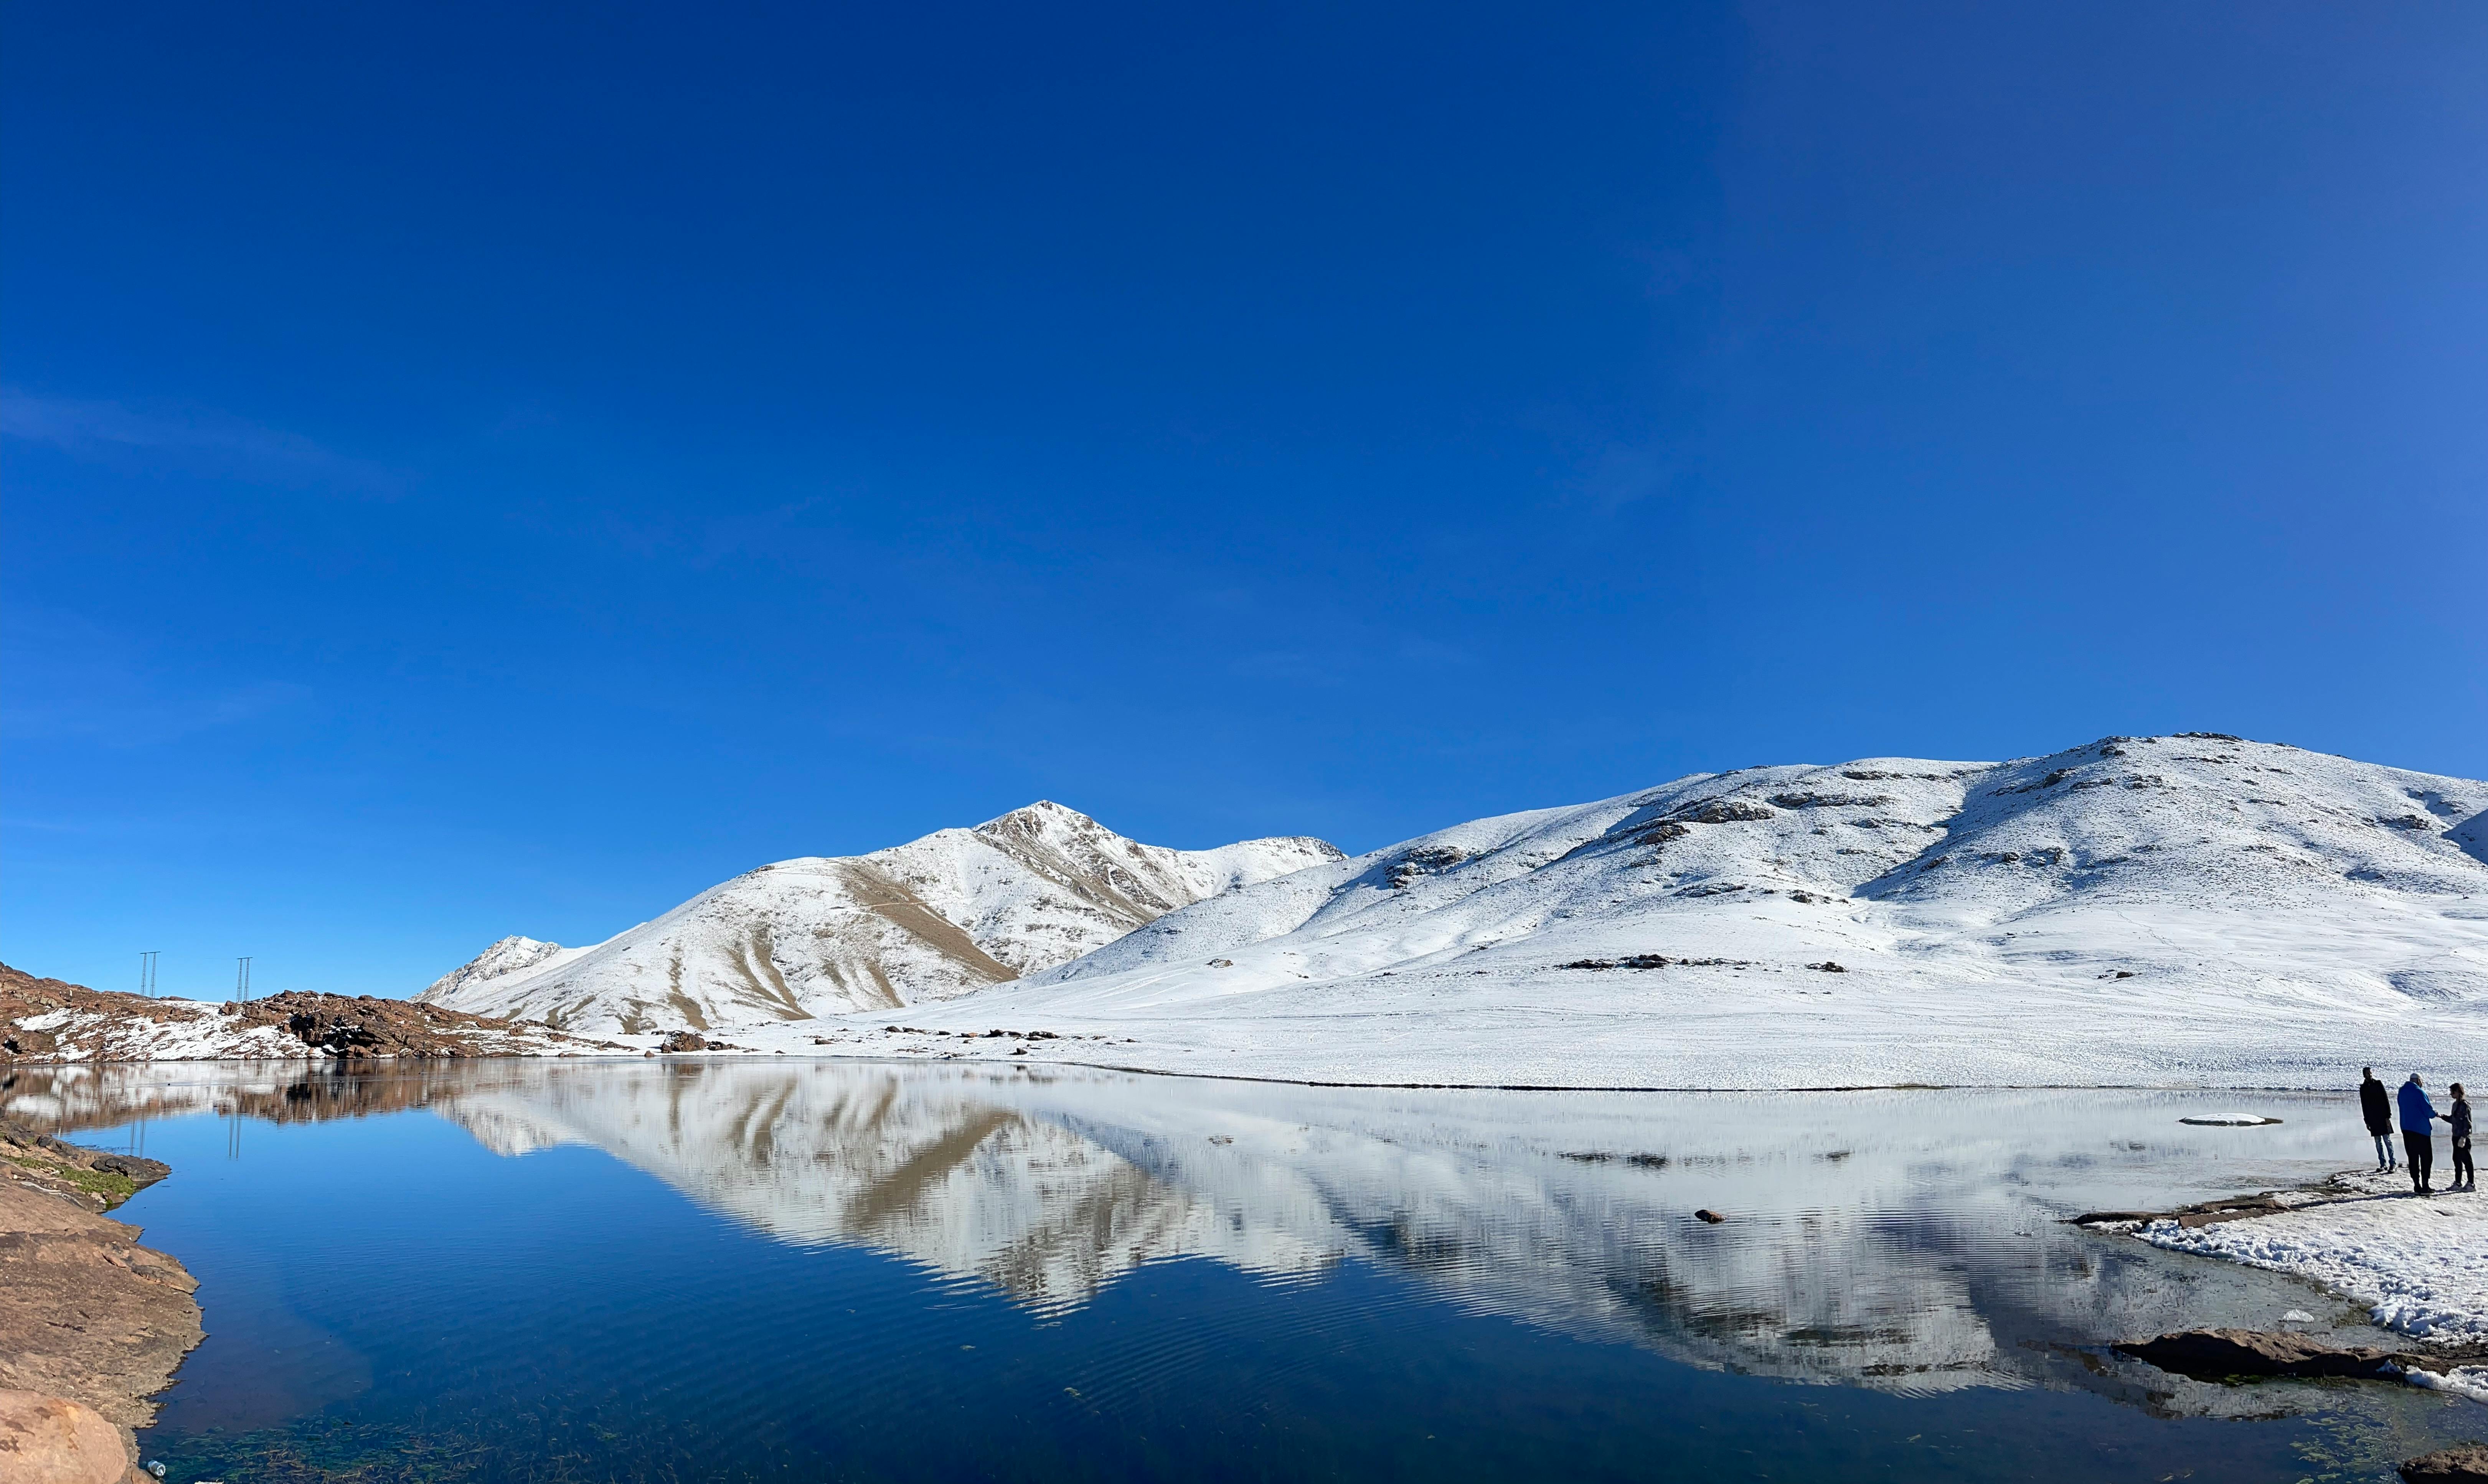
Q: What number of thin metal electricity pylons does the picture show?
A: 2